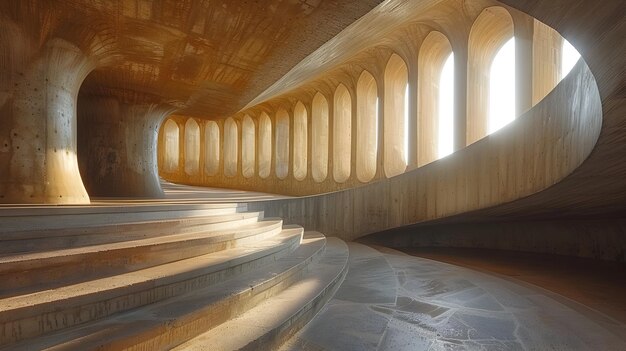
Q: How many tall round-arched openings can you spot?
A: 15